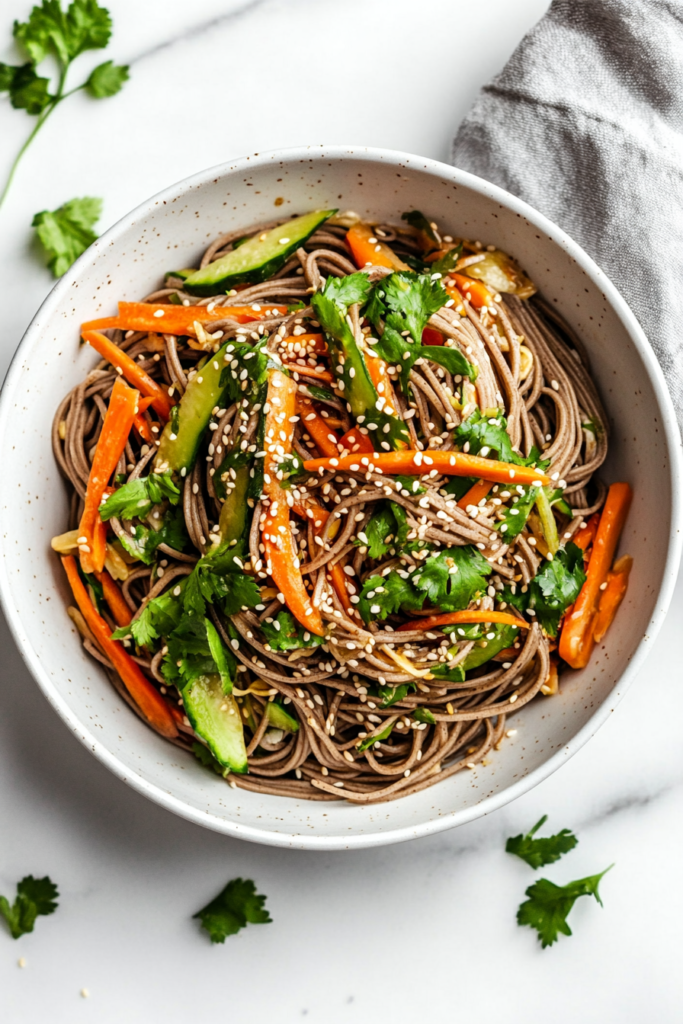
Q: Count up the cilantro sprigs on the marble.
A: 6